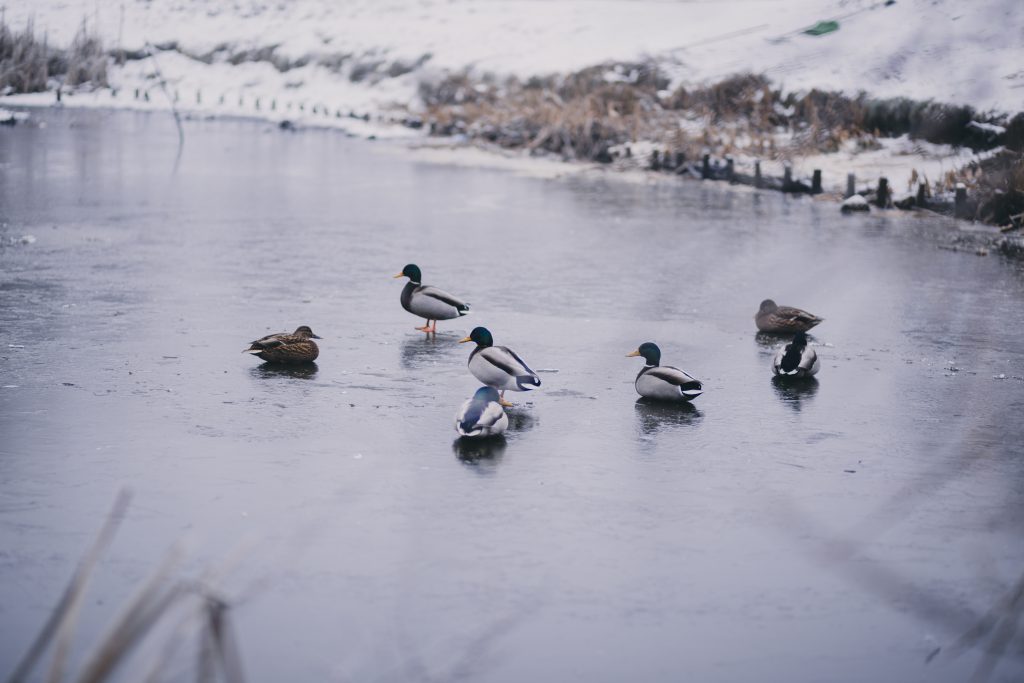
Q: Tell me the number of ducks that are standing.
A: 2